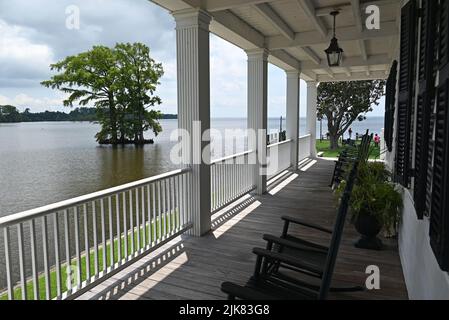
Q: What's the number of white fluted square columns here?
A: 4